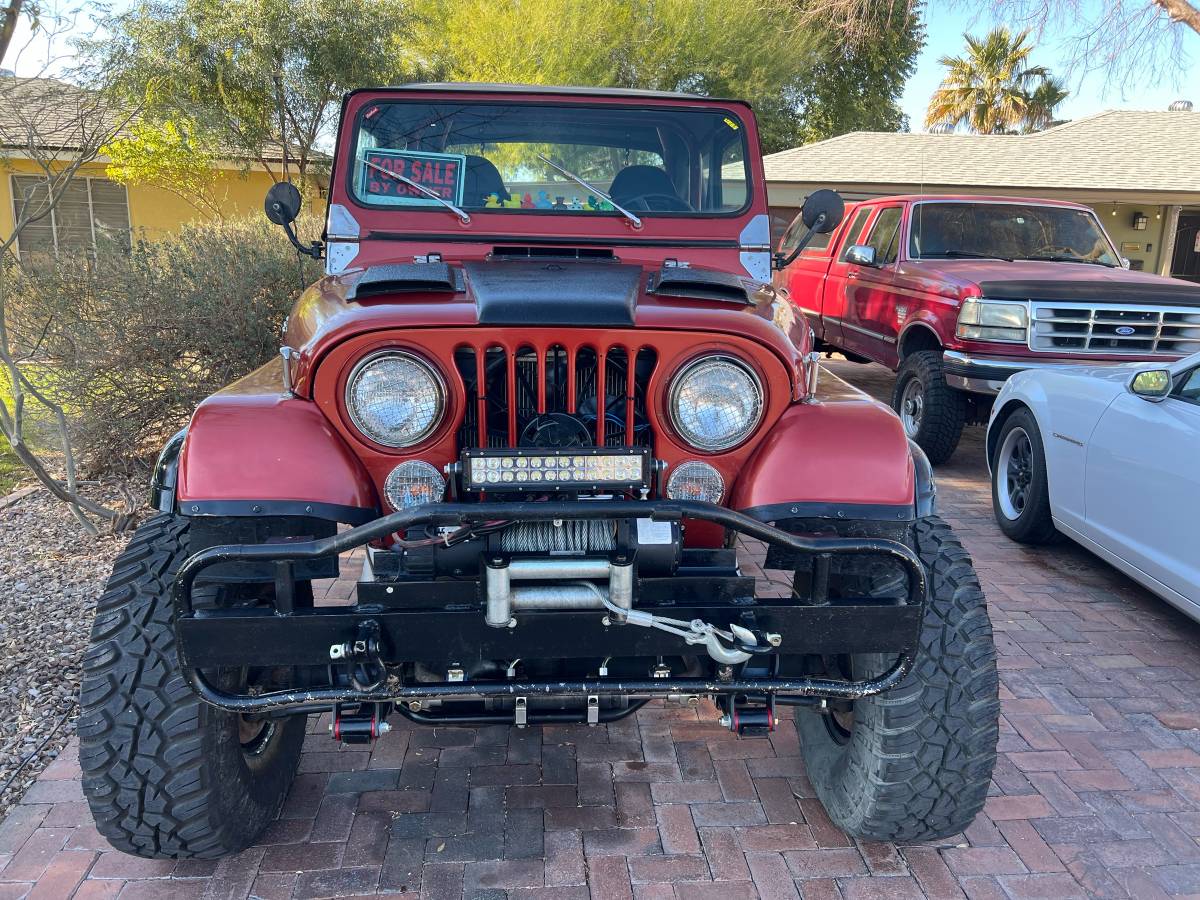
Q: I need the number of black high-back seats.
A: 2